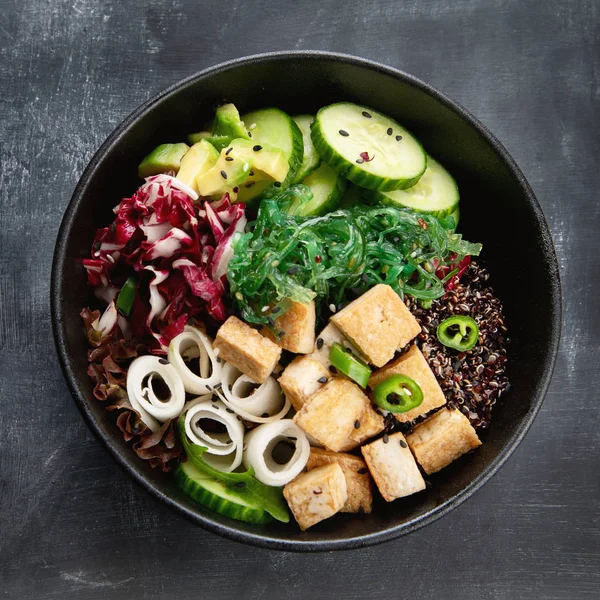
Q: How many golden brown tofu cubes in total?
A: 11